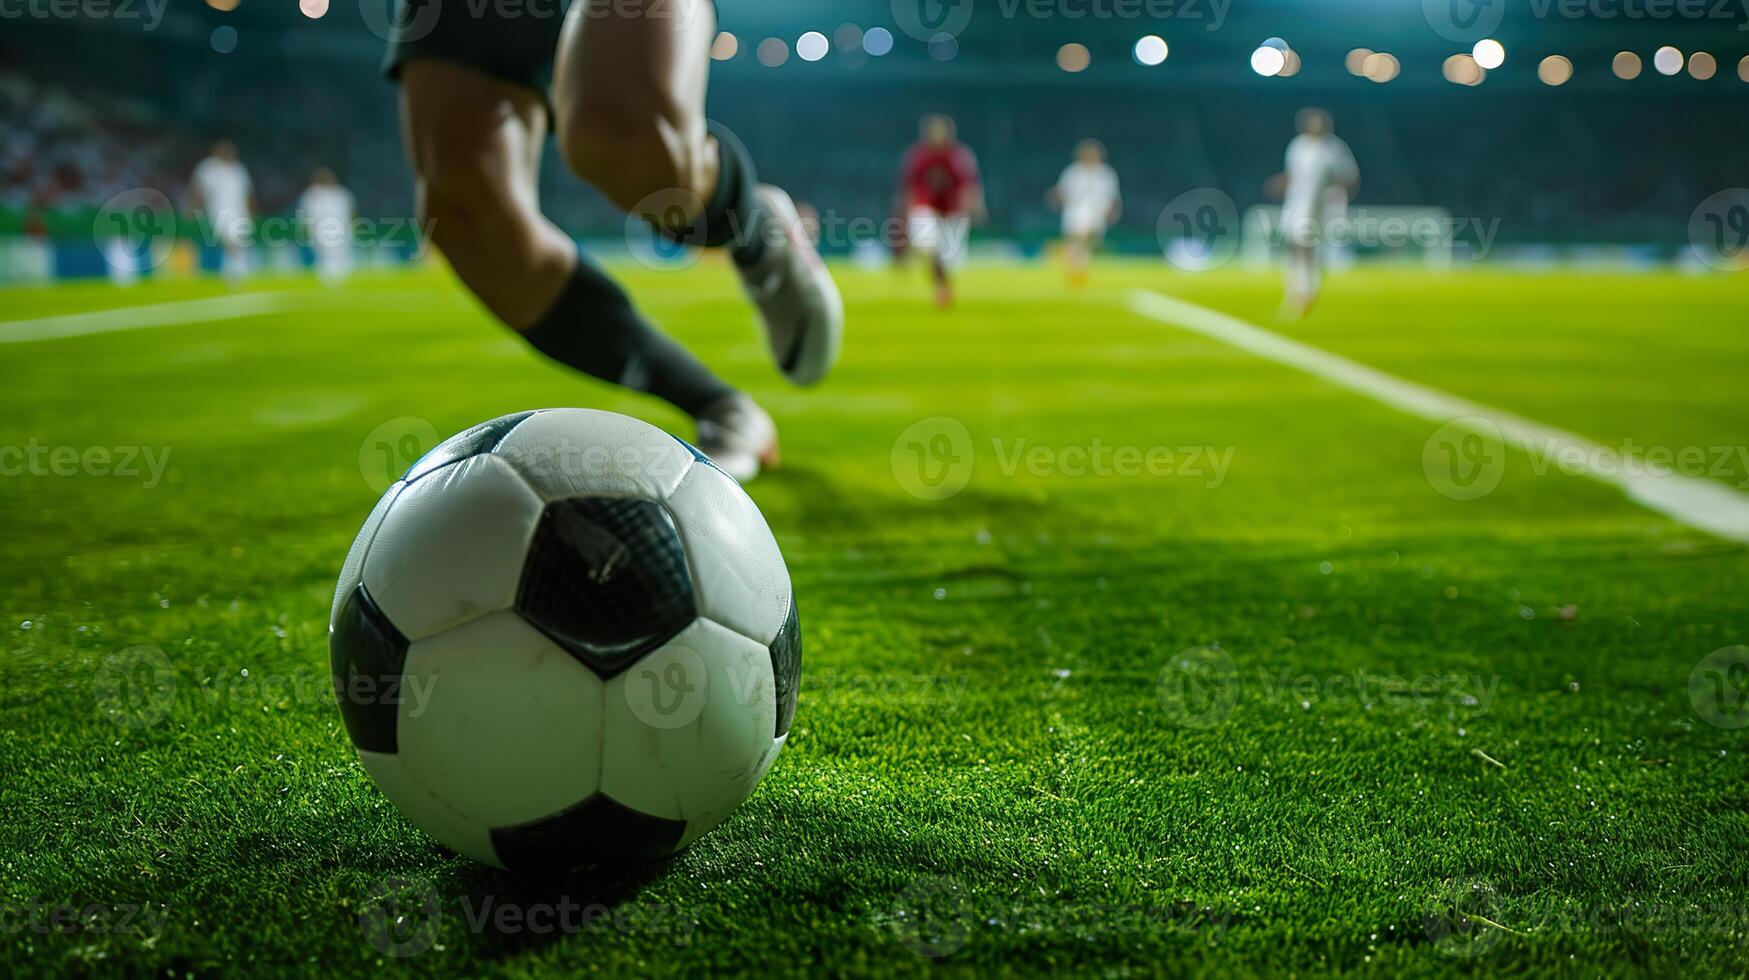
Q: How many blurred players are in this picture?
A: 5